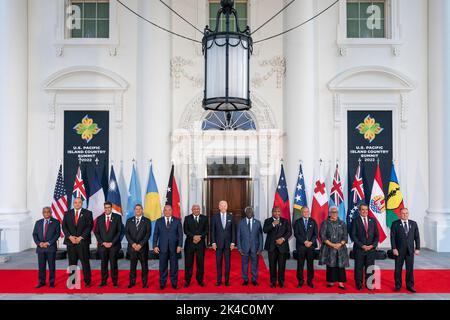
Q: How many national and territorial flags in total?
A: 14